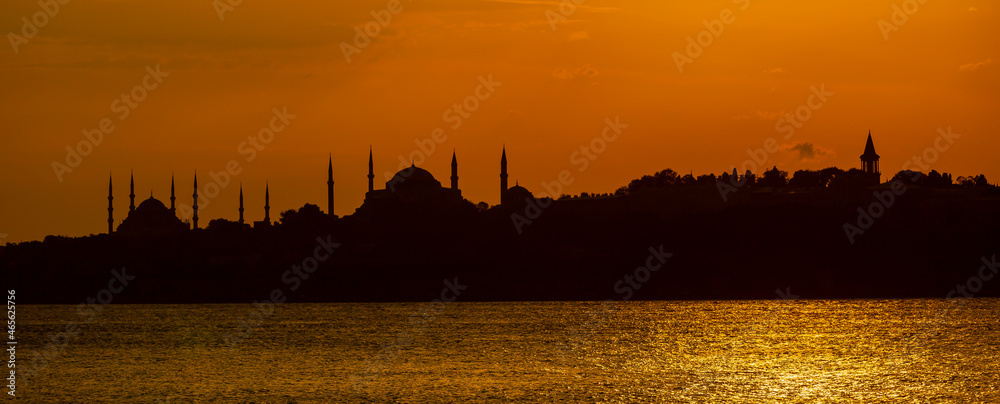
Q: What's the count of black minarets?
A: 10